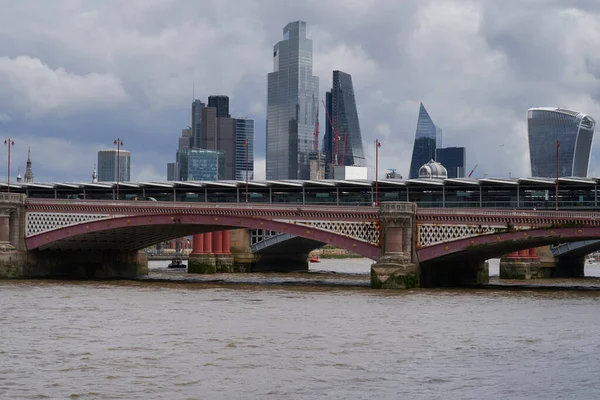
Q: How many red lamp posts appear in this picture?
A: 5